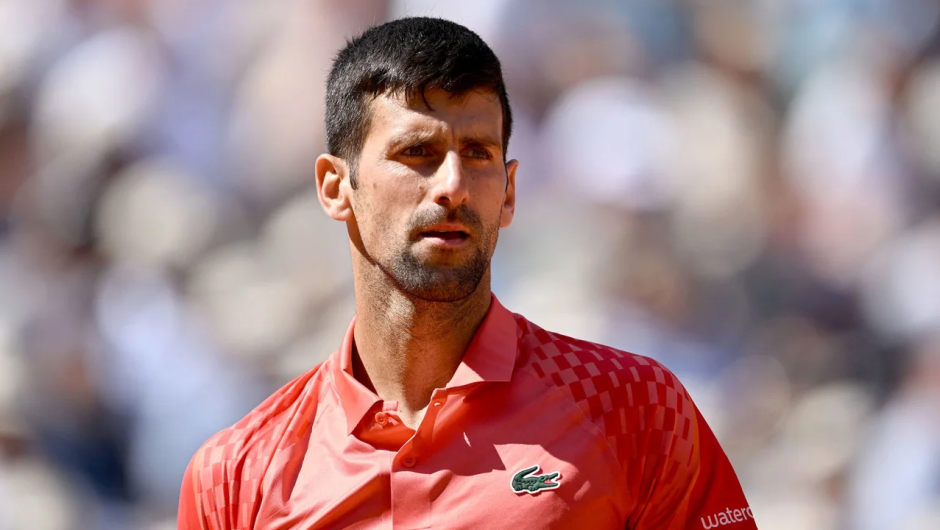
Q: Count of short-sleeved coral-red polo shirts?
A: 1